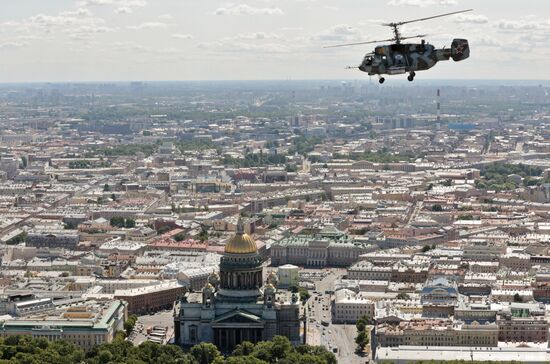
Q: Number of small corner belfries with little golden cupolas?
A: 4